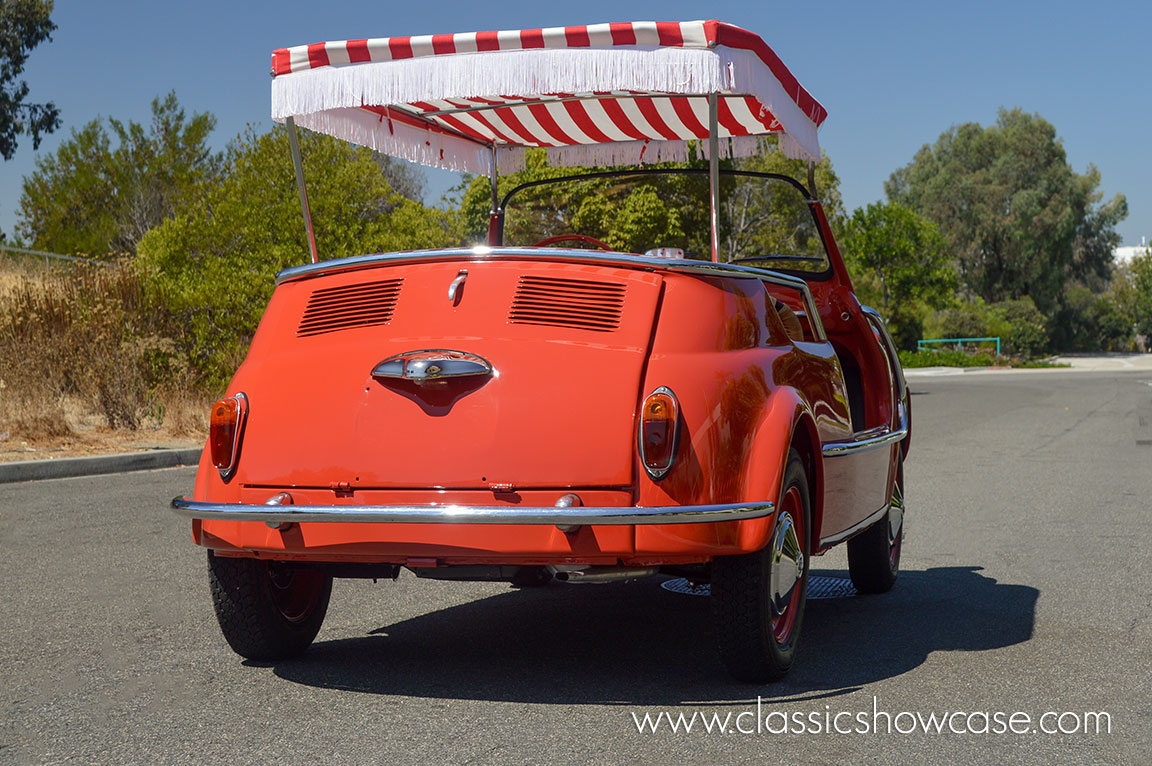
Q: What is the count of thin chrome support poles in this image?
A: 4